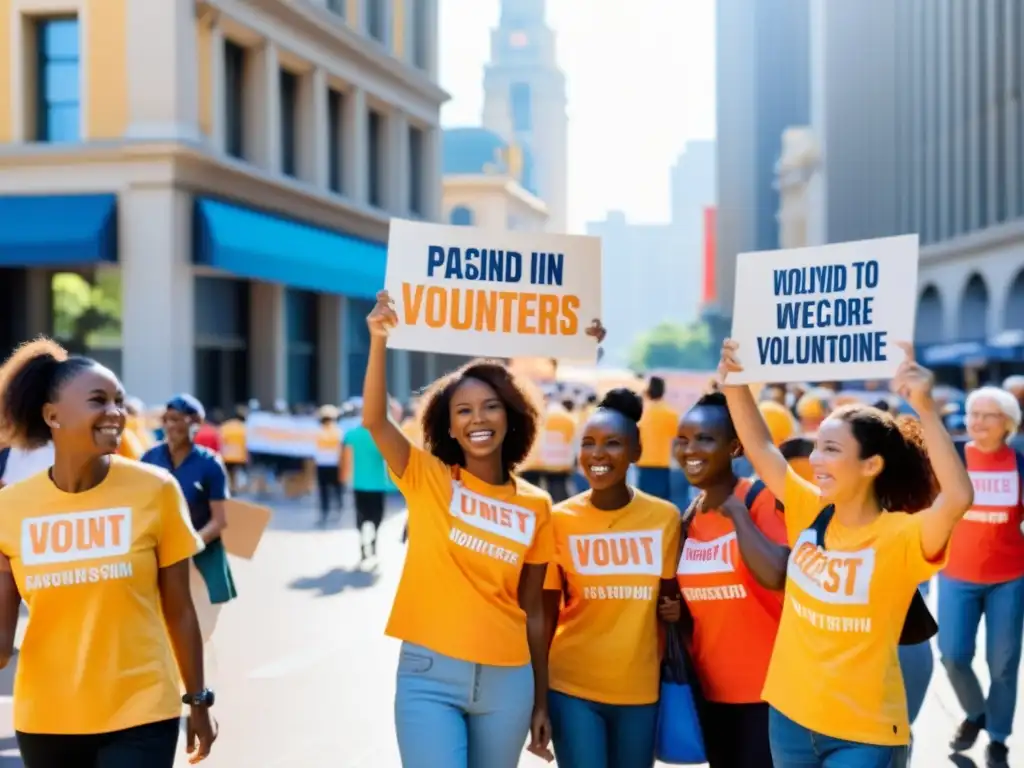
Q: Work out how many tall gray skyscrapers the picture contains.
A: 2